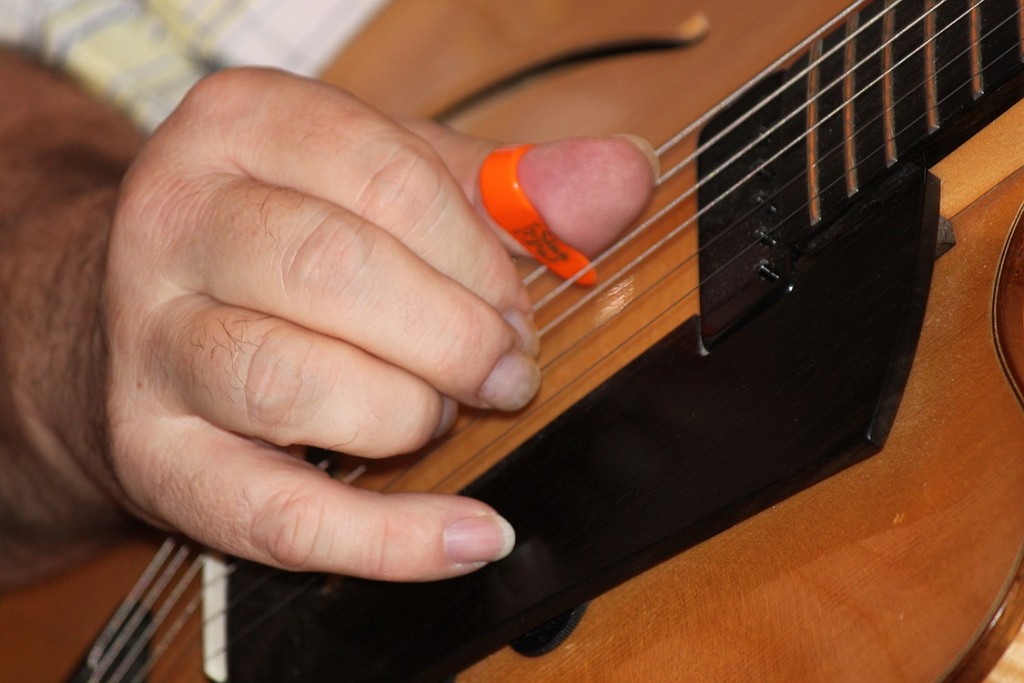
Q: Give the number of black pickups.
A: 1